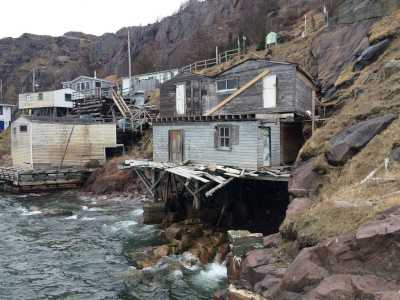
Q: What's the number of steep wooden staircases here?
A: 1